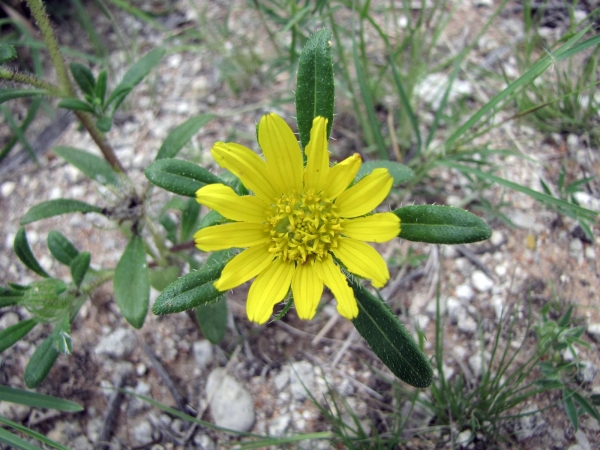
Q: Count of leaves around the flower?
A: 5